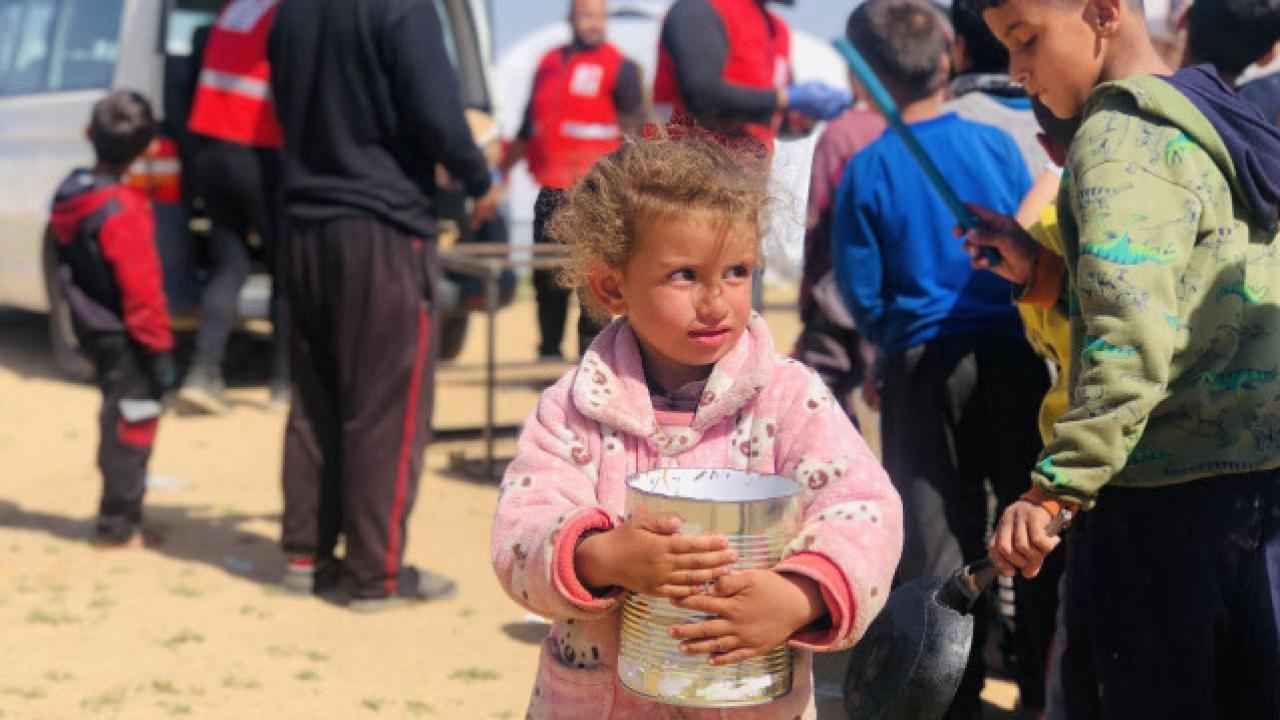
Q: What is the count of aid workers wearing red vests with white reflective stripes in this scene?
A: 3